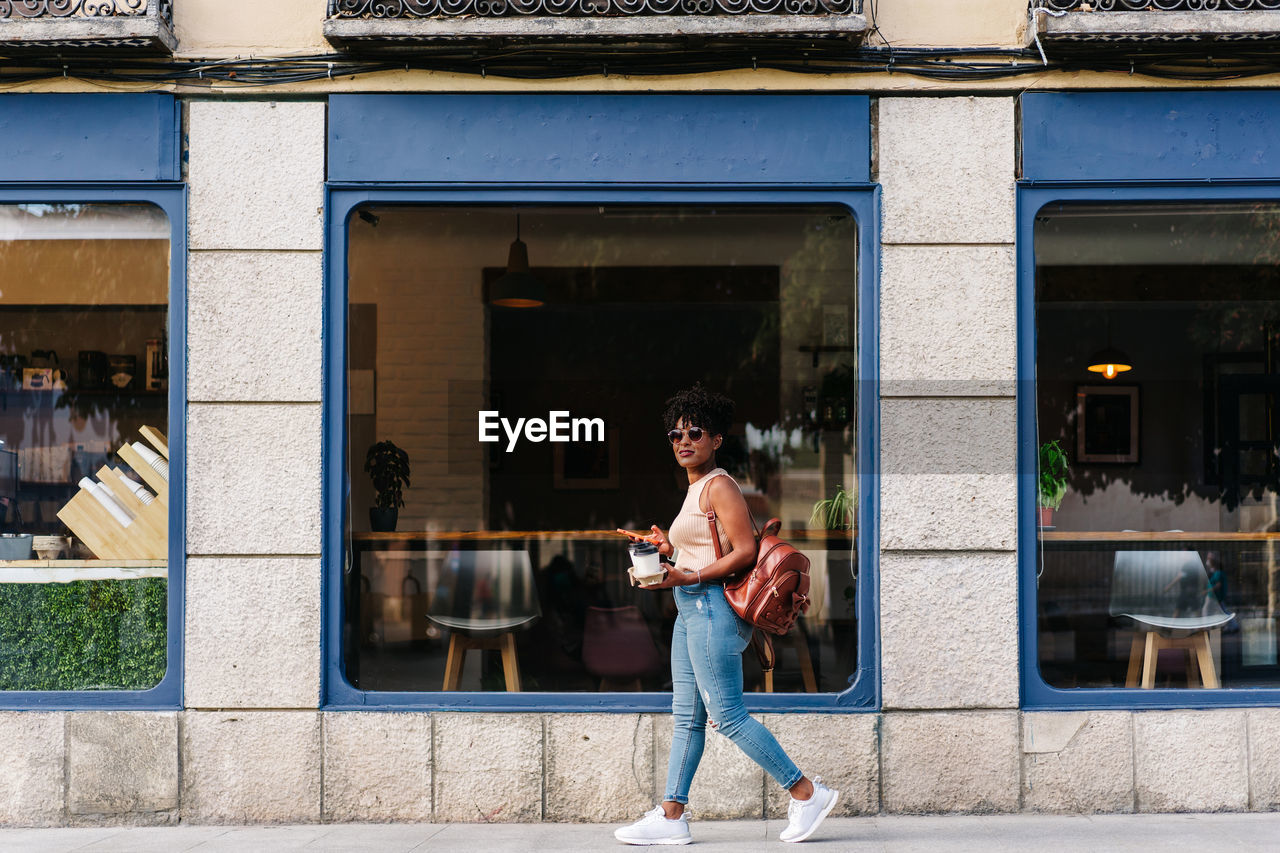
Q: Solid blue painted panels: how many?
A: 3